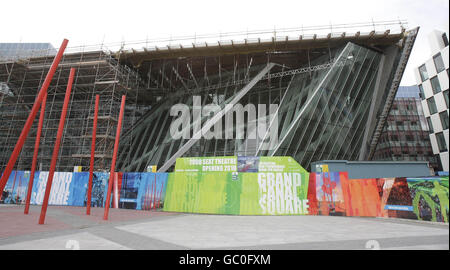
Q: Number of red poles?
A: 5